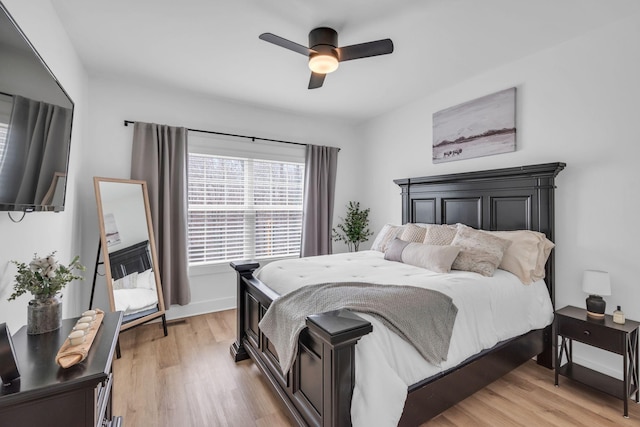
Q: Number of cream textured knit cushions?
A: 2